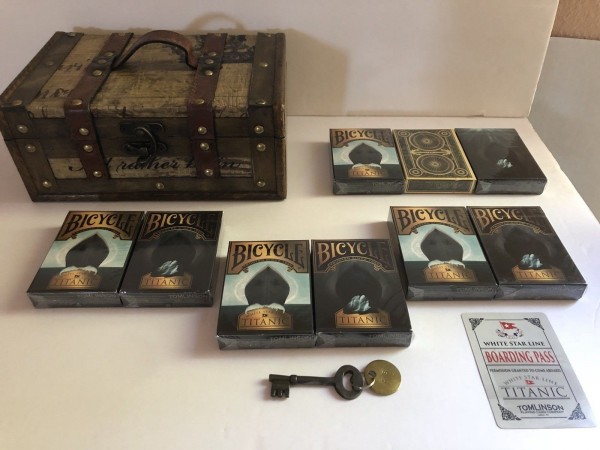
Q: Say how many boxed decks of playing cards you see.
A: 9